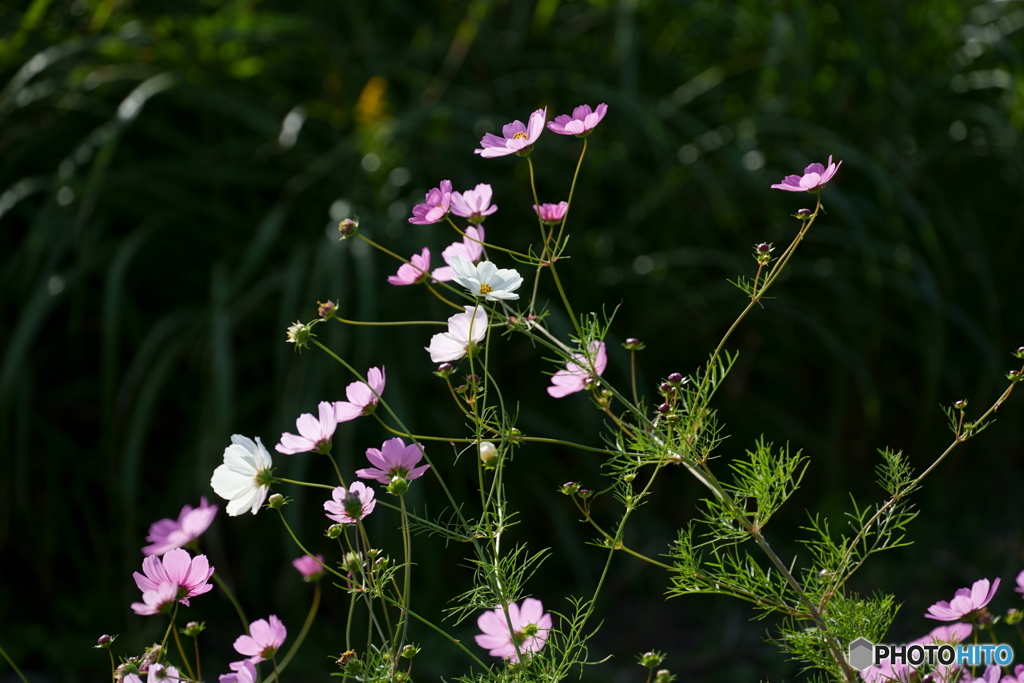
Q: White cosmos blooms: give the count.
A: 3